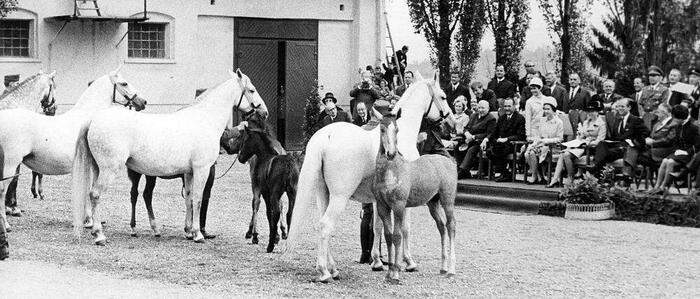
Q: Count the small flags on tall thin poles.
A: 0